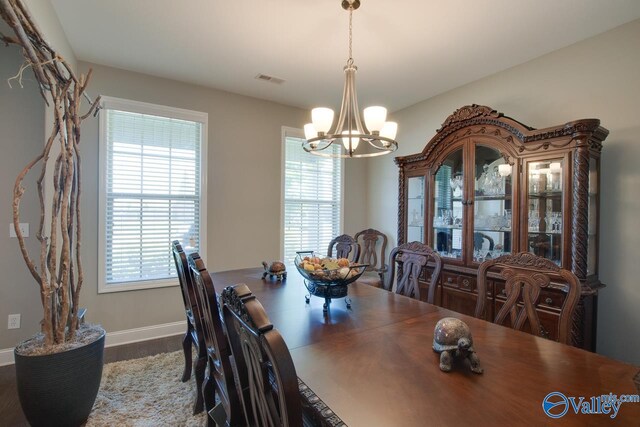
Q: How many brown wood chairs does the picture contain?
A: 7